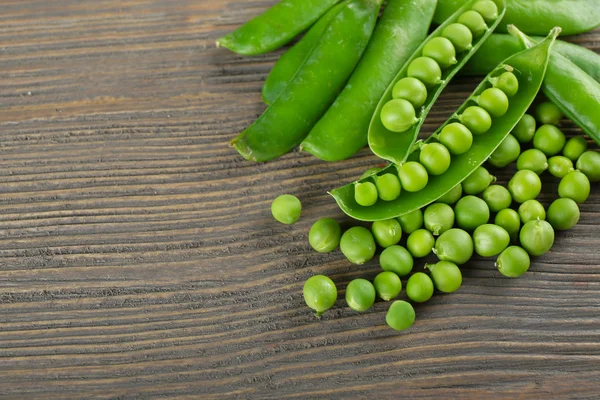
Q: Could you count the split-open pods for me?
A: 2